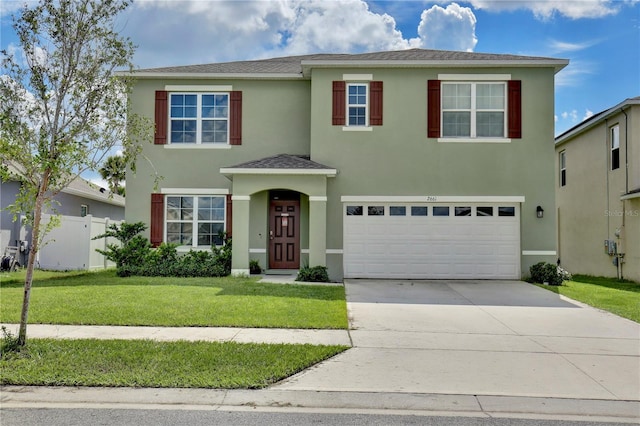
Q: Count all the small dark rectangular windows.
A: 8